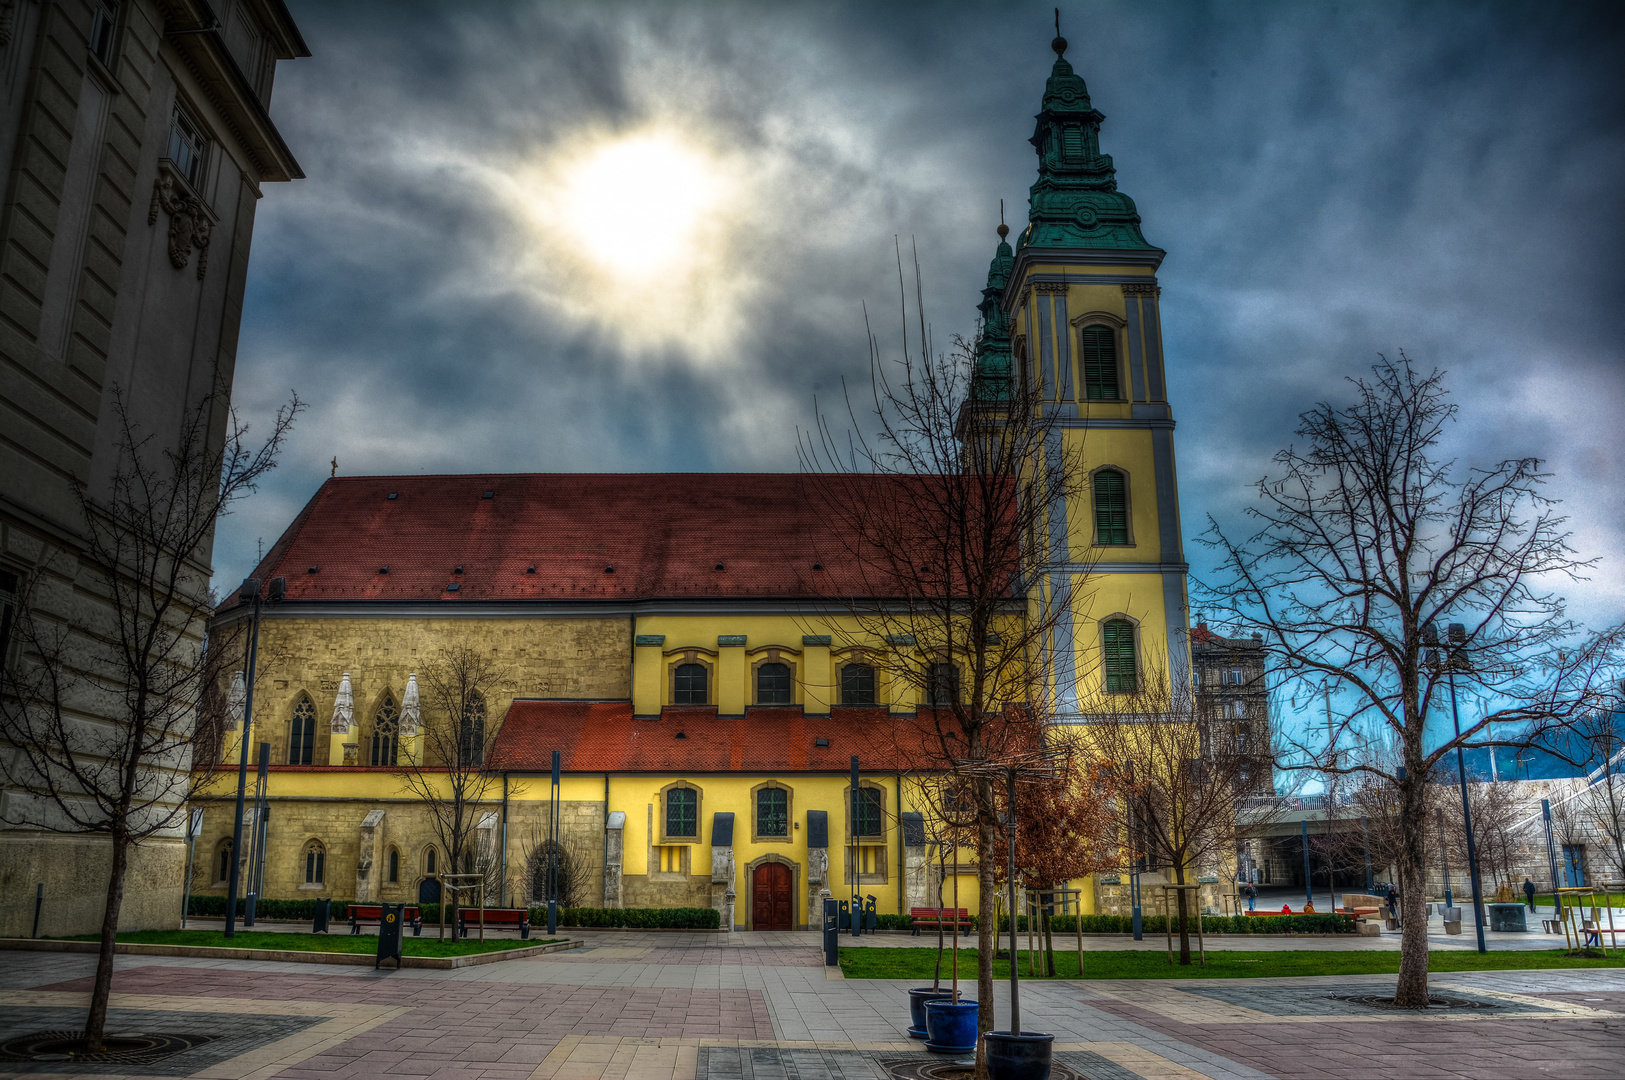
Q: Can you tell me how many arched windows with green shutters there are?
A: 3